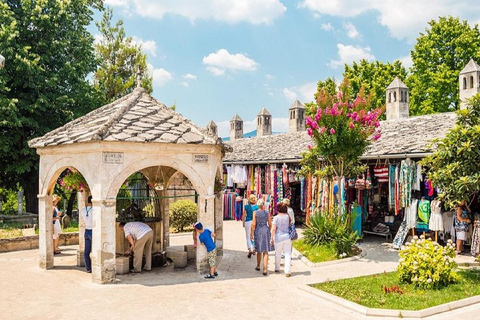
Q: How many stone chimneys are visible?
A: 6